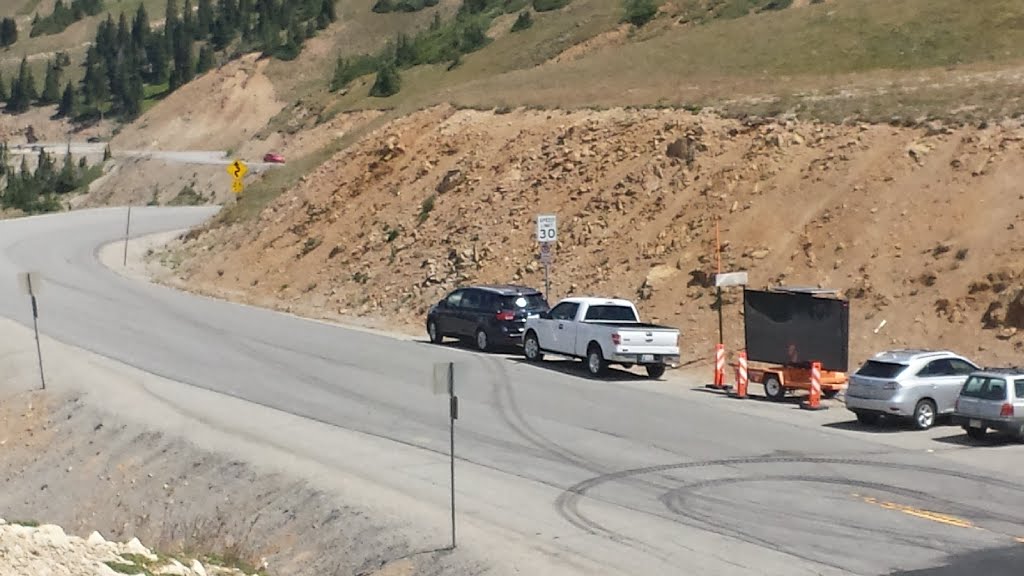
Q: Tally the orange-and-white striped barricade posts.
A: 3